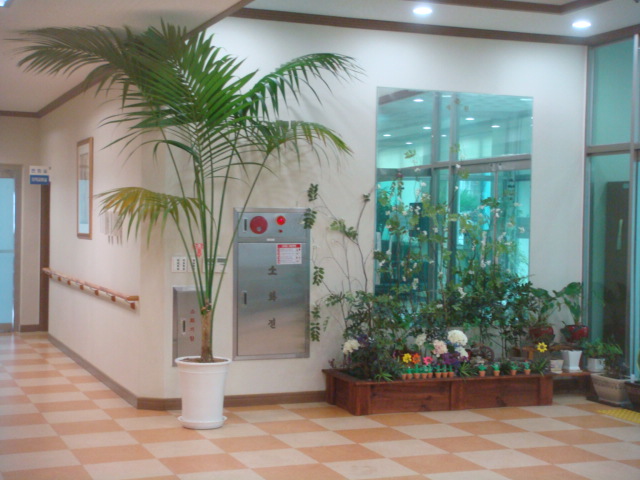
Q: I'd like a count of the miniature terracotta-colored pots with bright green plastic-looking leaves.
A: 12